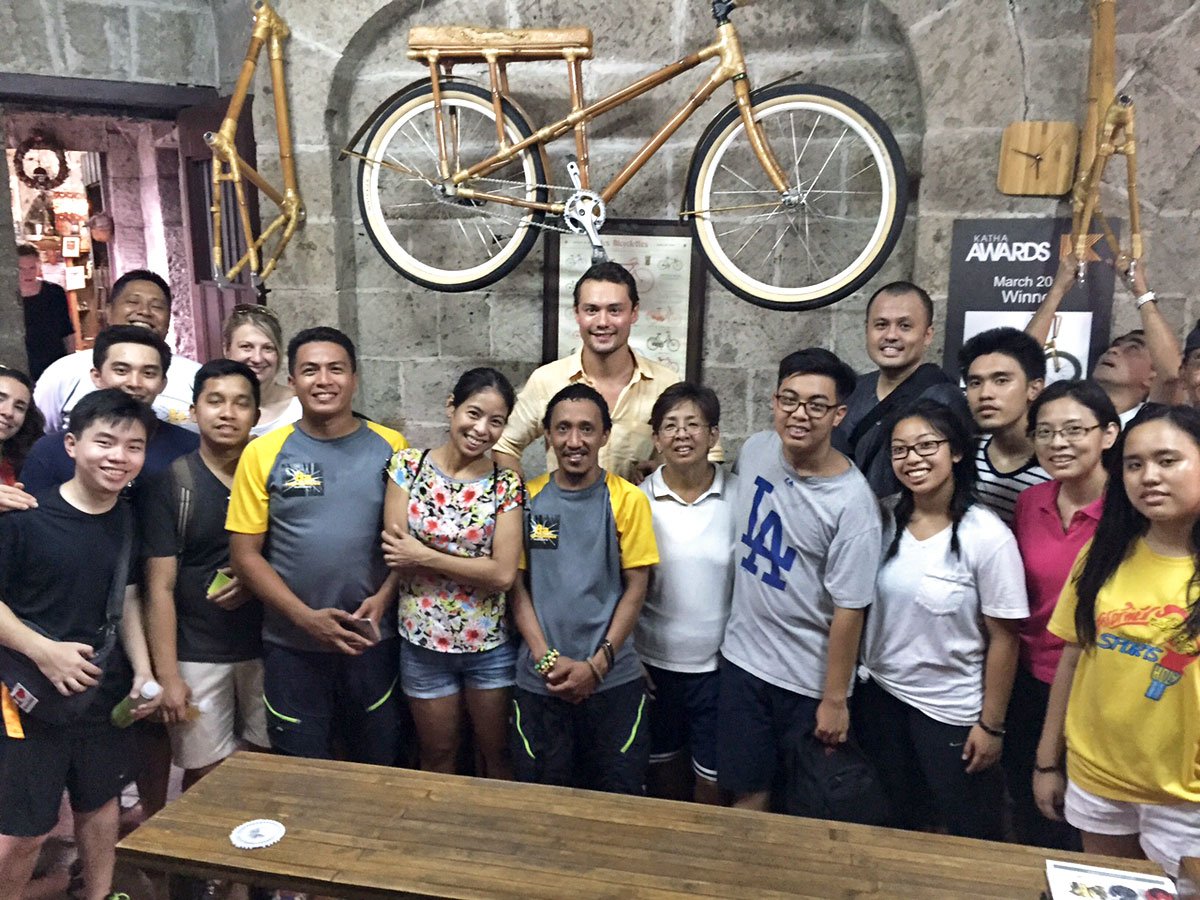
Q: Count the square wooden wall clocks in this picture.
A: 1